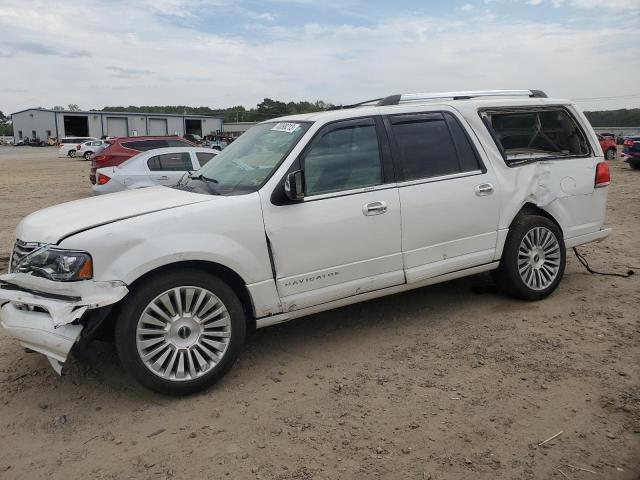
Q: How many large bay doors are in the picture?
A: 4